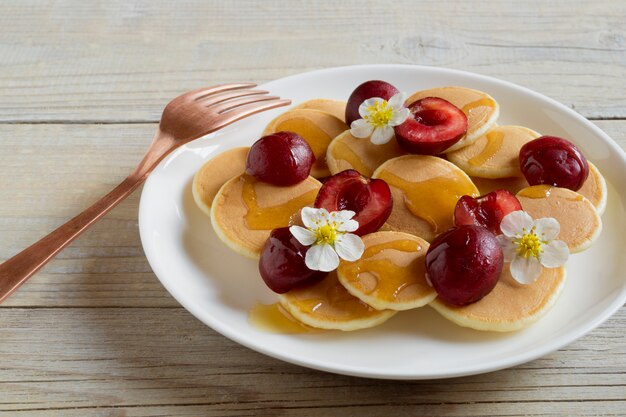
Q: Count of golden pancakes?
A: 13